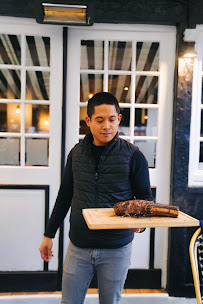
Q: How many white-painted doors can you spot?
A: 2